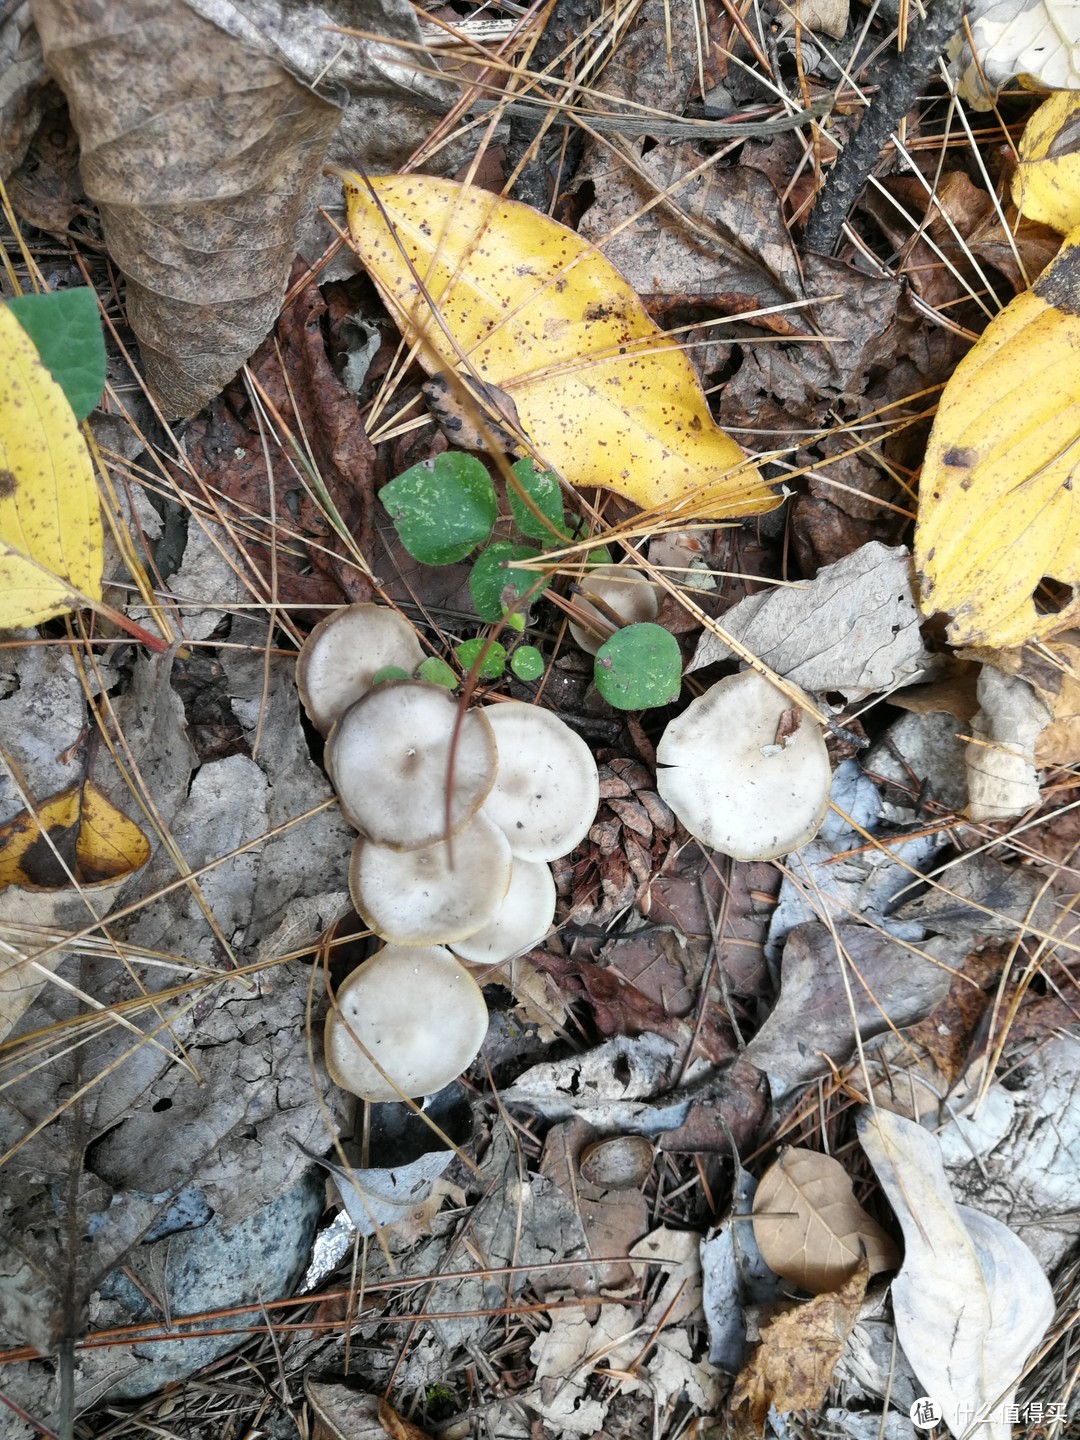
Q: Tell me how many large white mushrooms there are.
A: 7